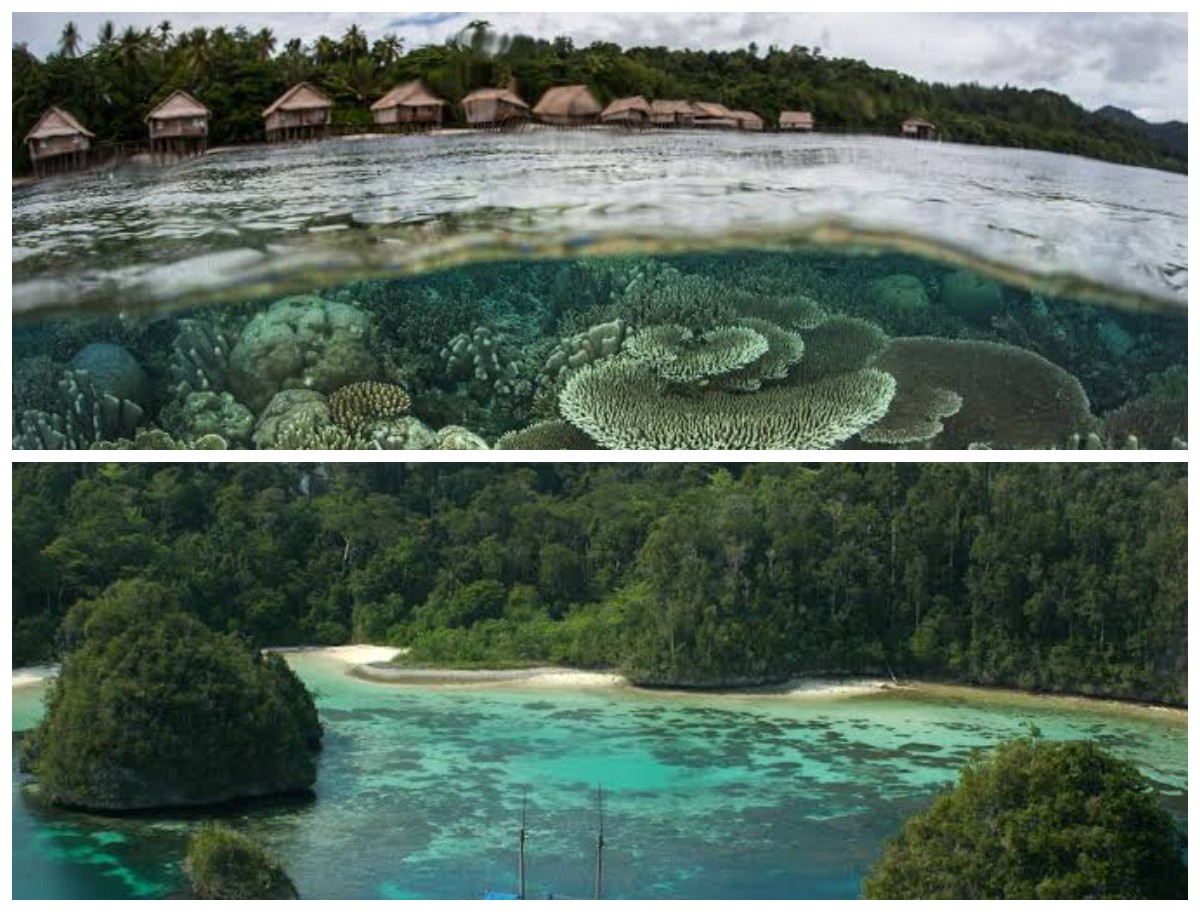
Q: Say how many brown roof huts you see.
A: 12